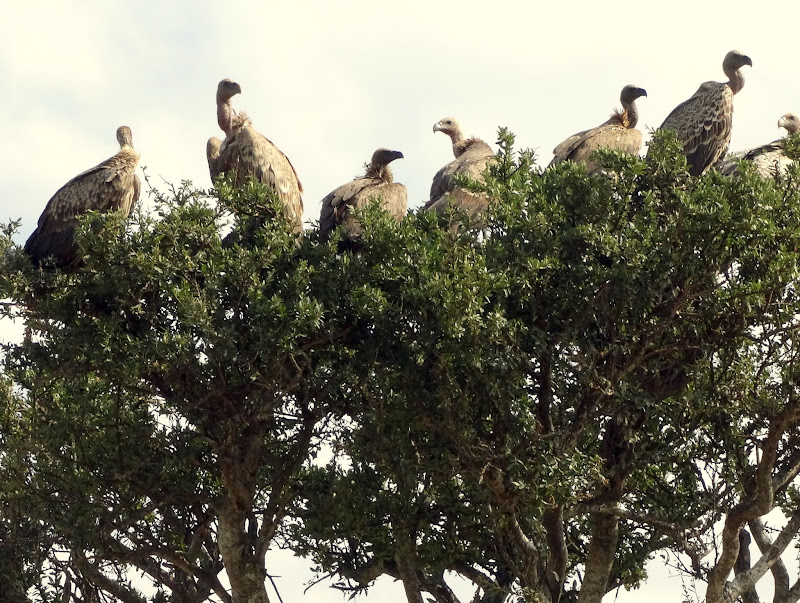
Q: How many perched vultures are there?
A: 7